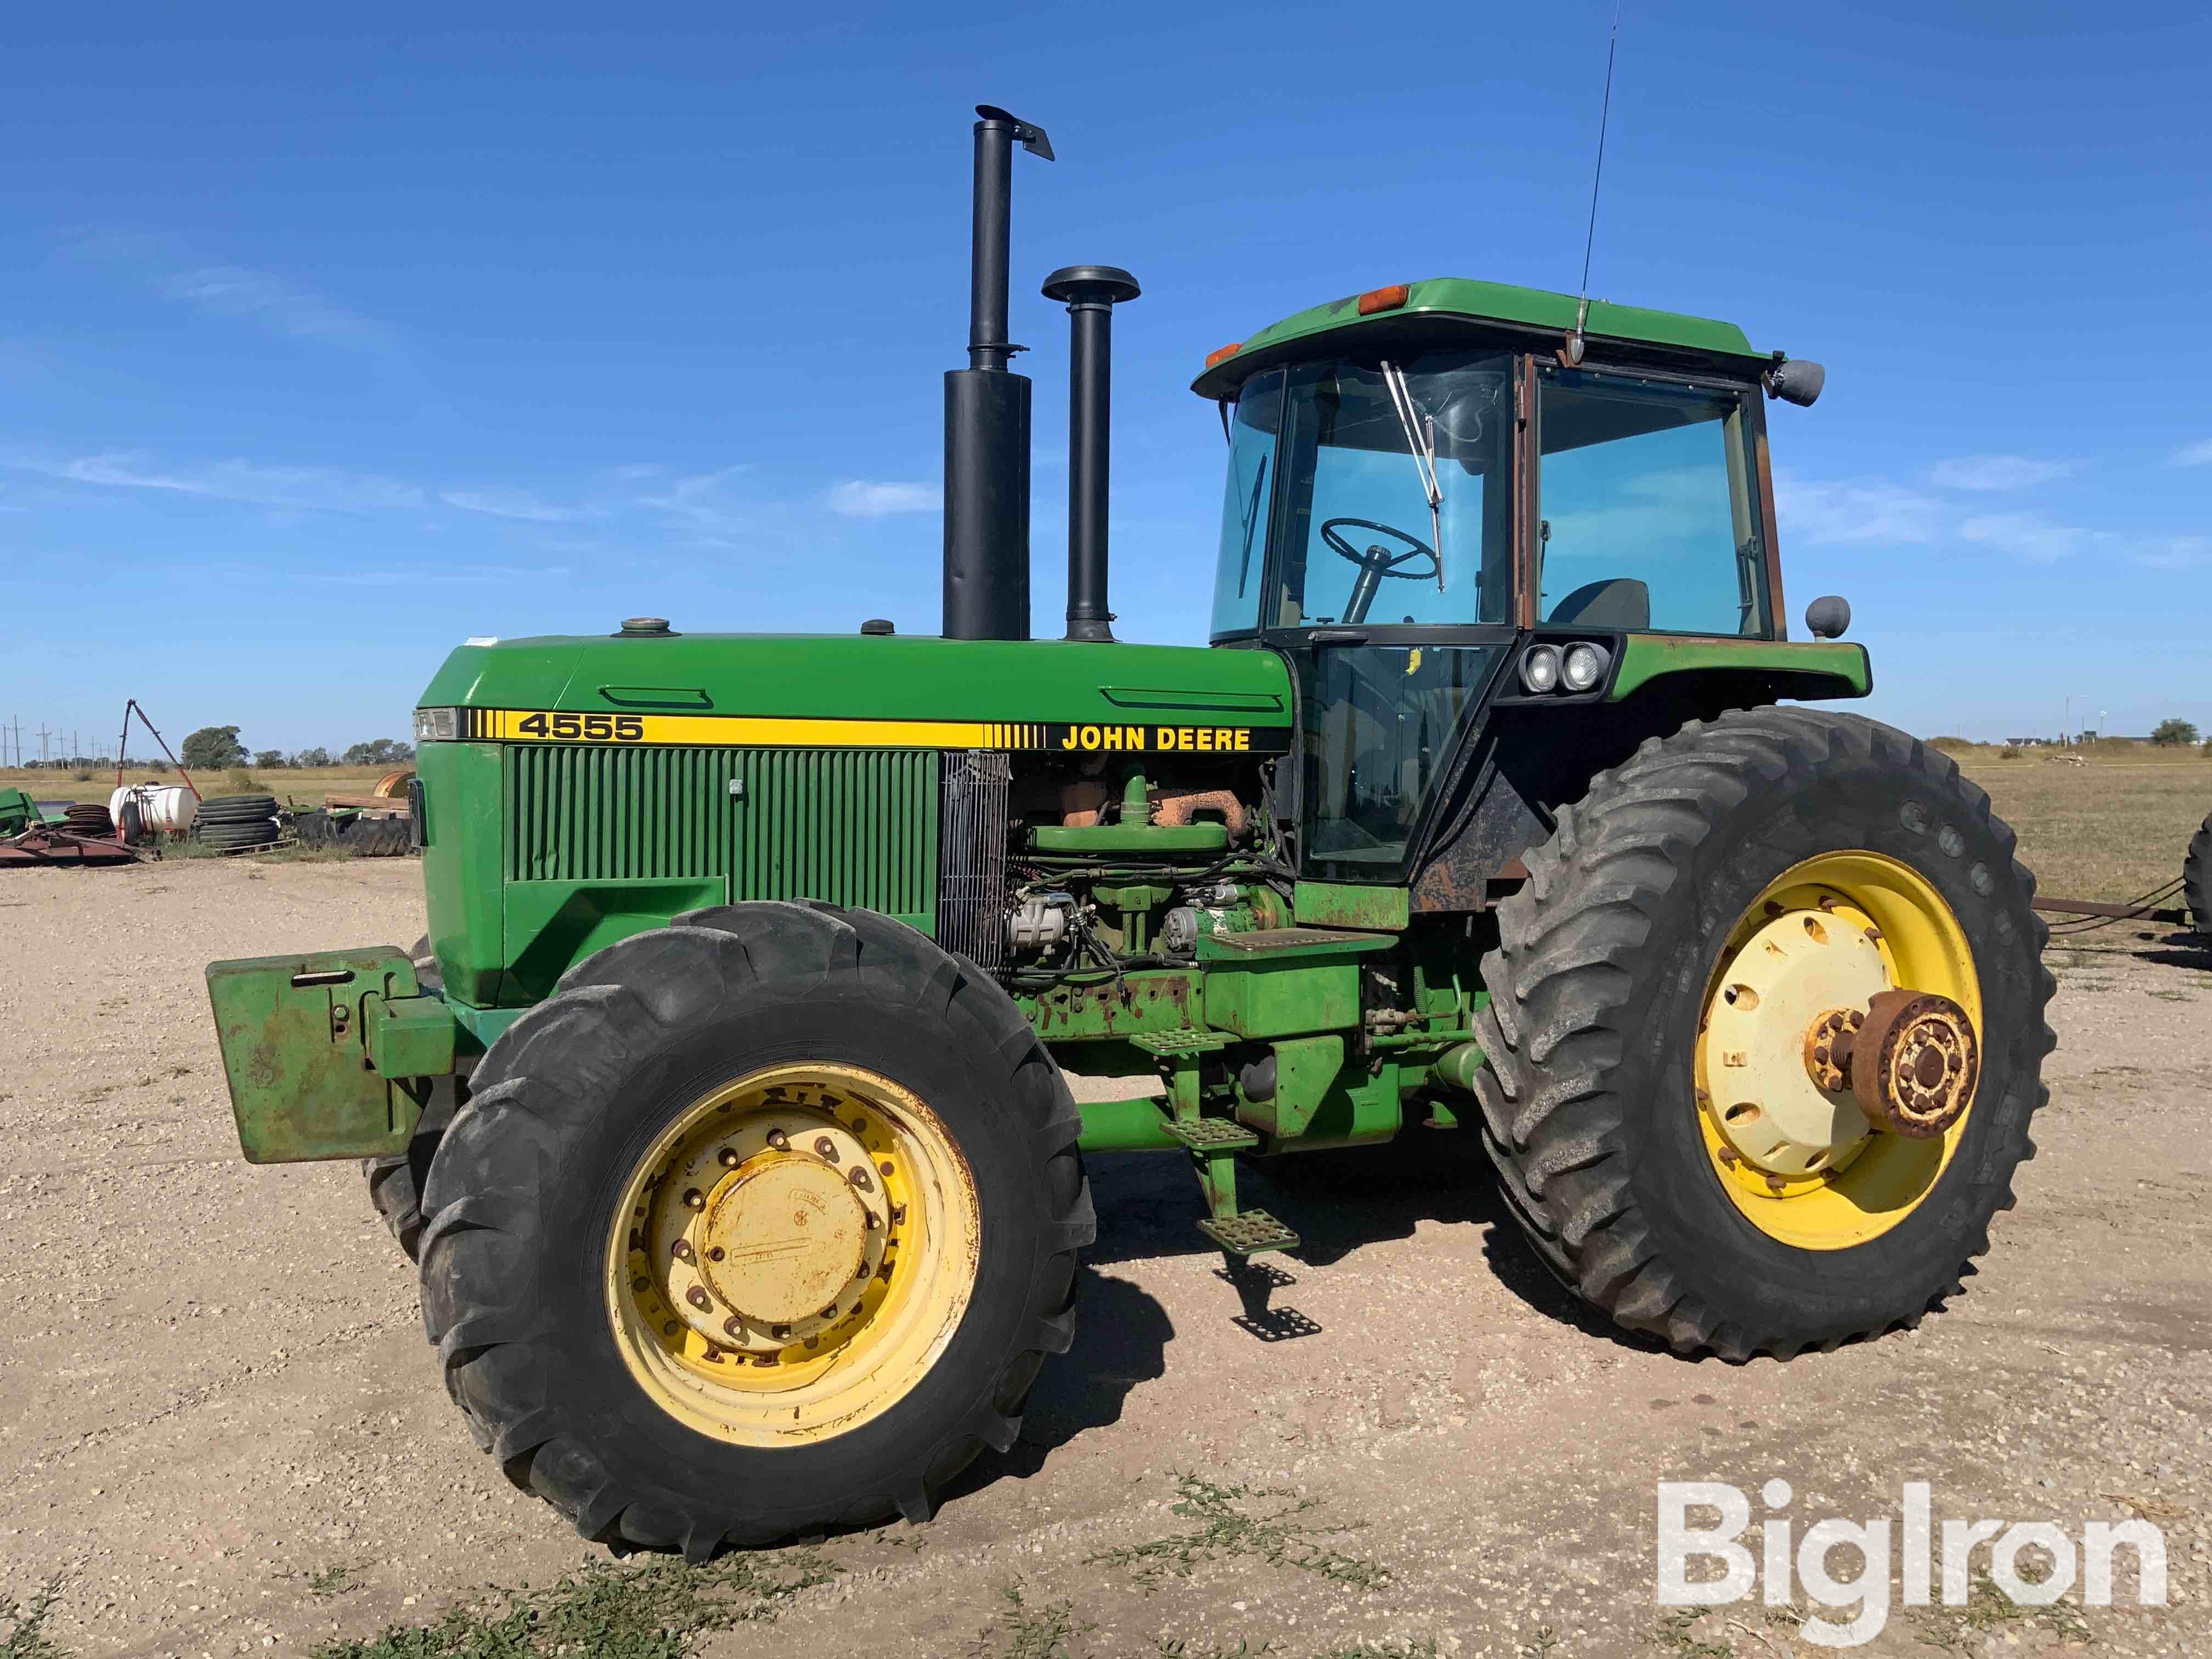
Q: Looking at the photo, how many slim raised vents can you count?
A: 2